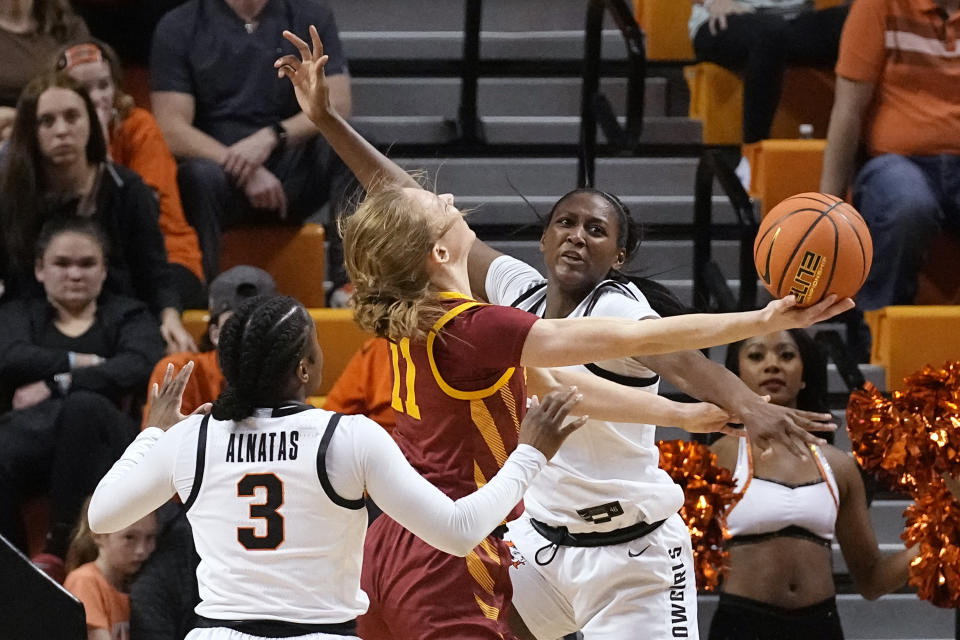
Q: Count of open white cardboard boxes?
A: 0